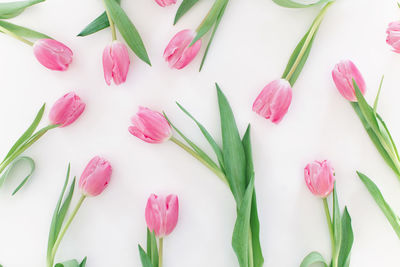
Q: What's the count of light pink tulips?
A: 12